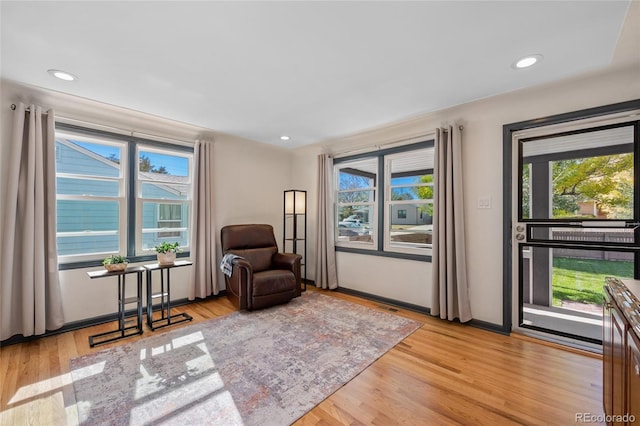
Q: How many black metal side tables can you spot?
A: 2